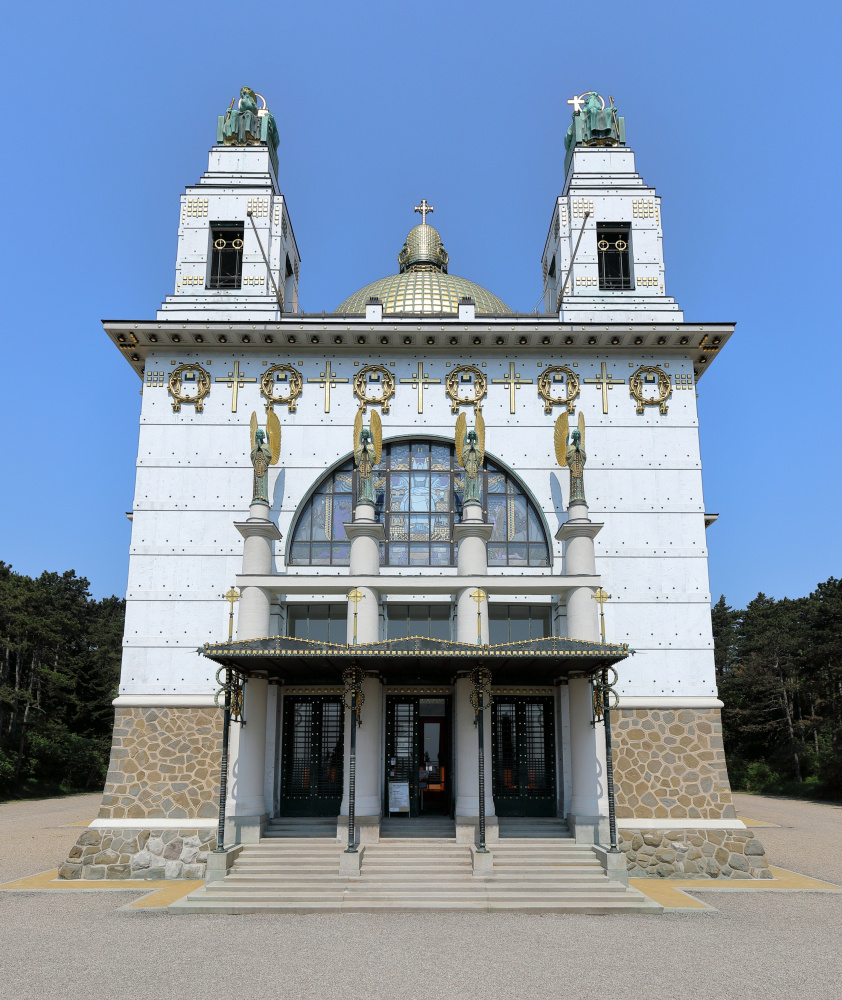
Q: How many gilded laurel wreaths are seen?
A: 6